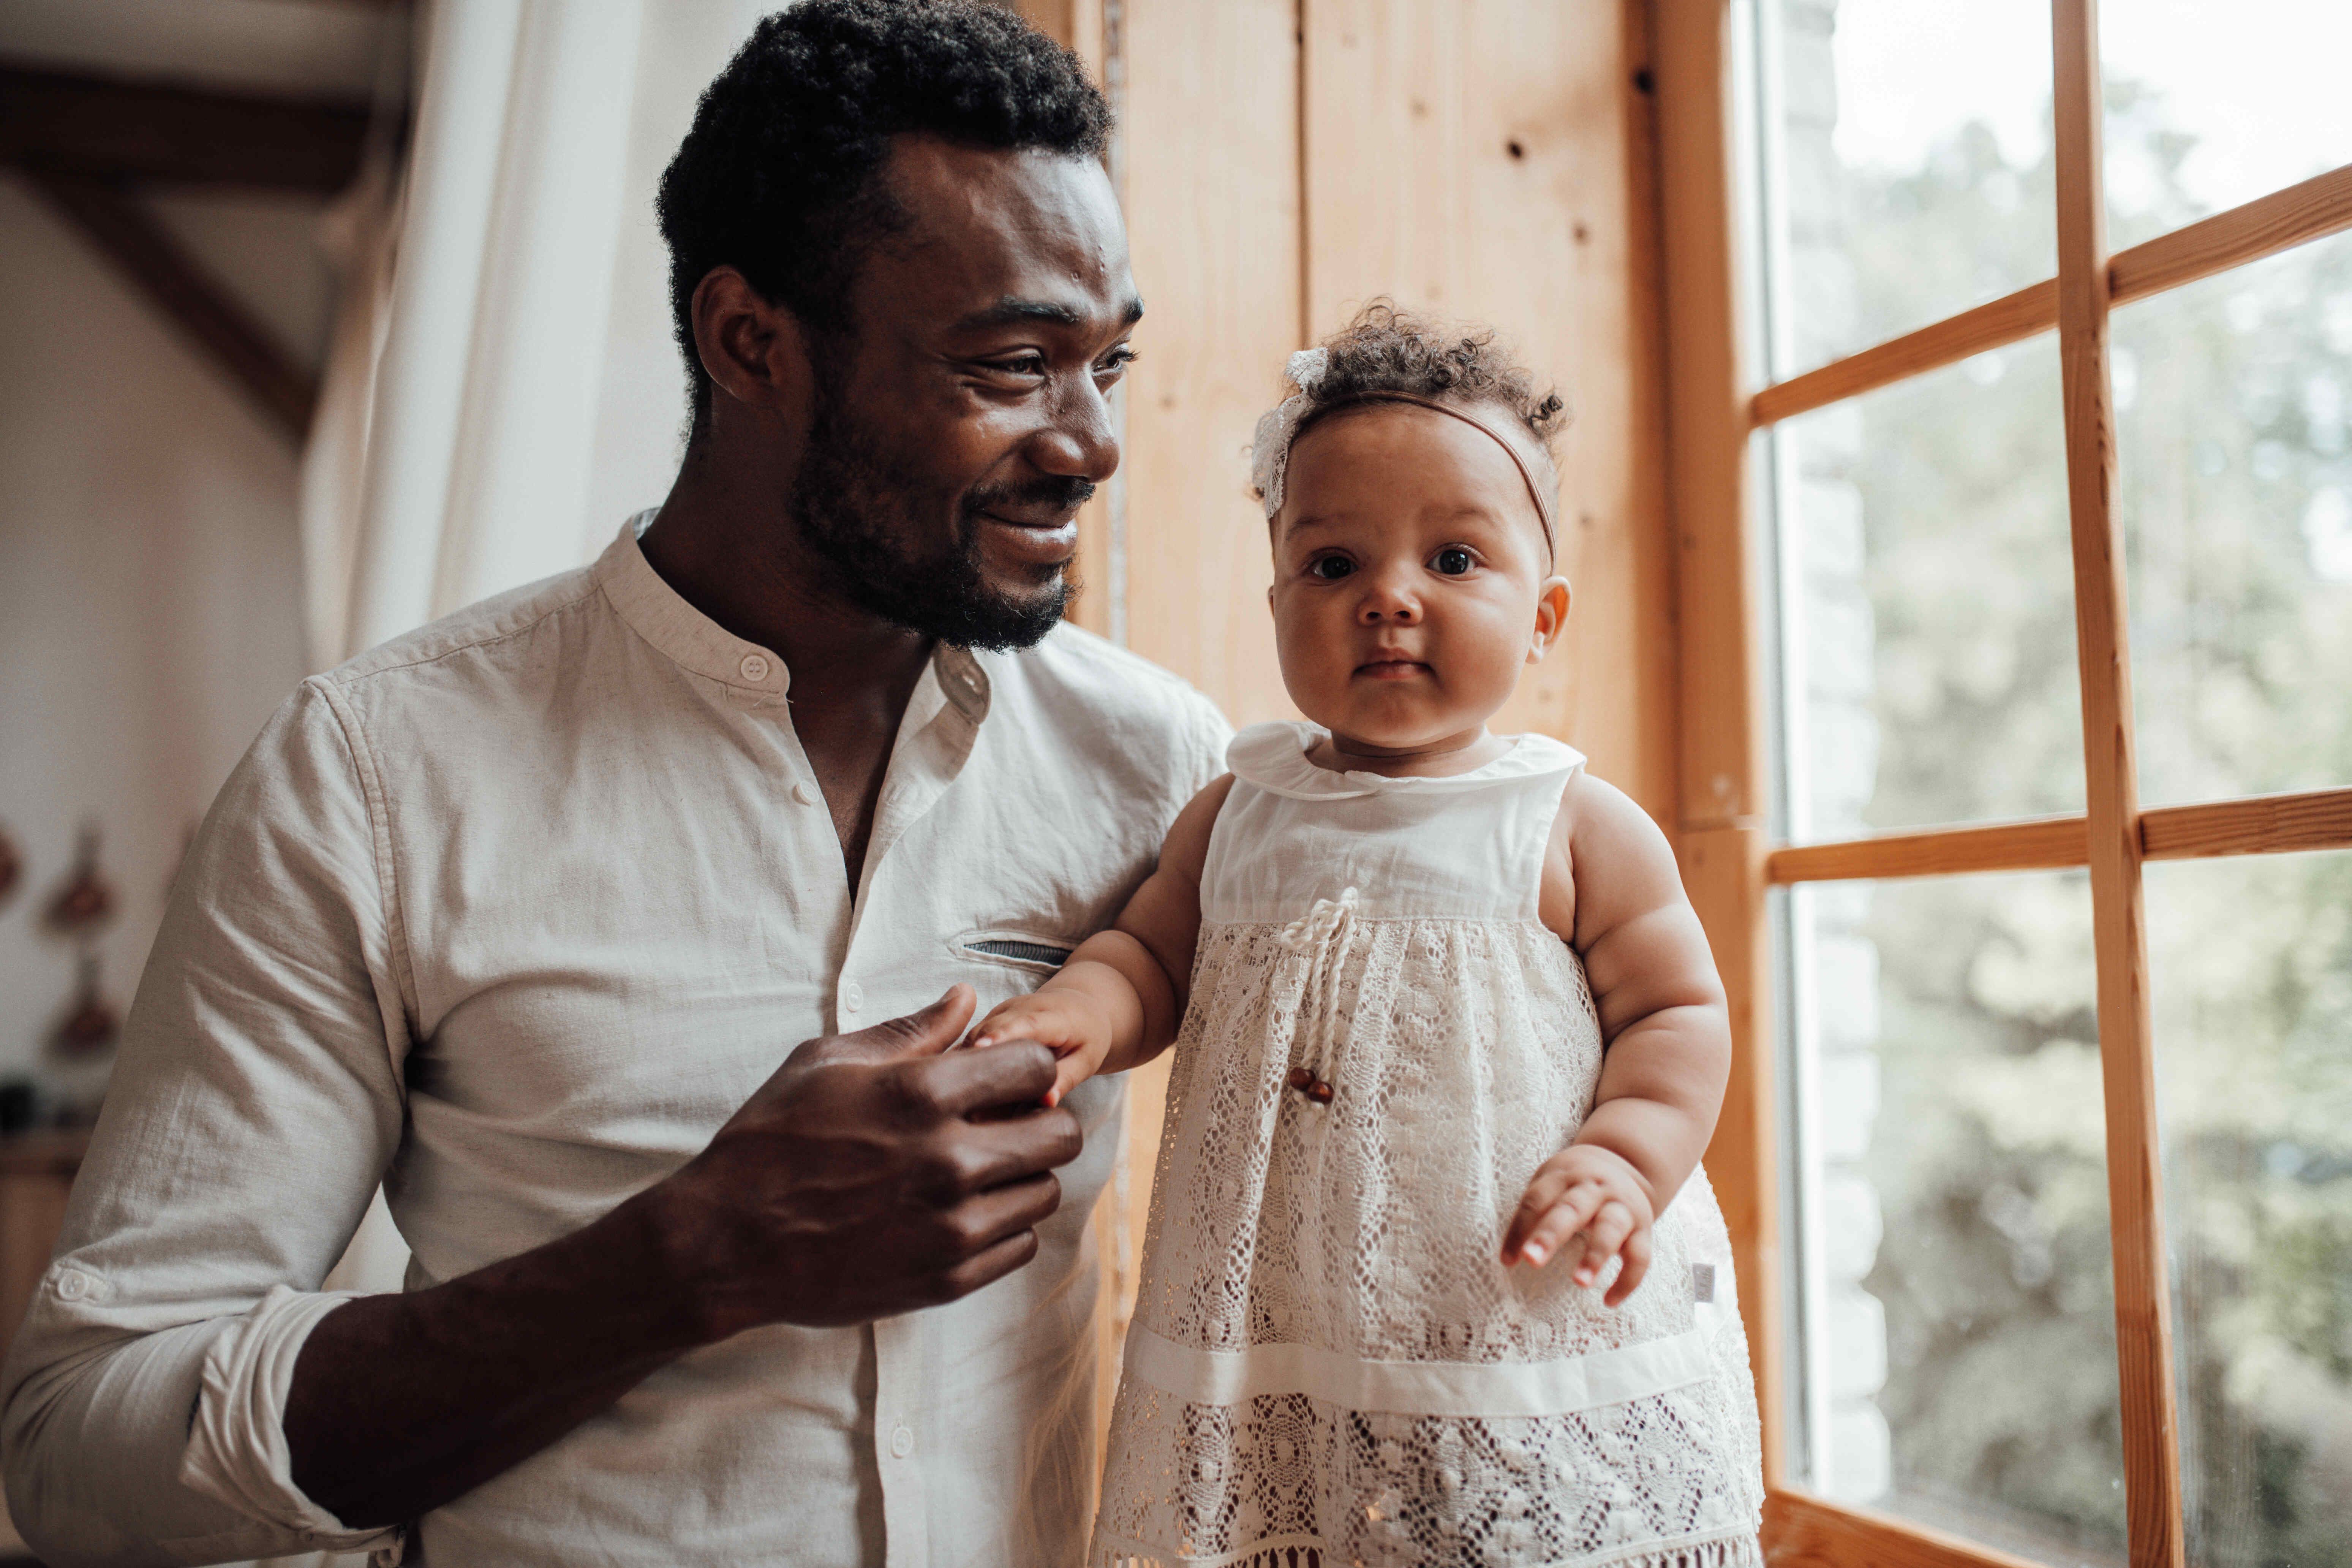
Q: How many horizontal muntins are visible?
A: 2